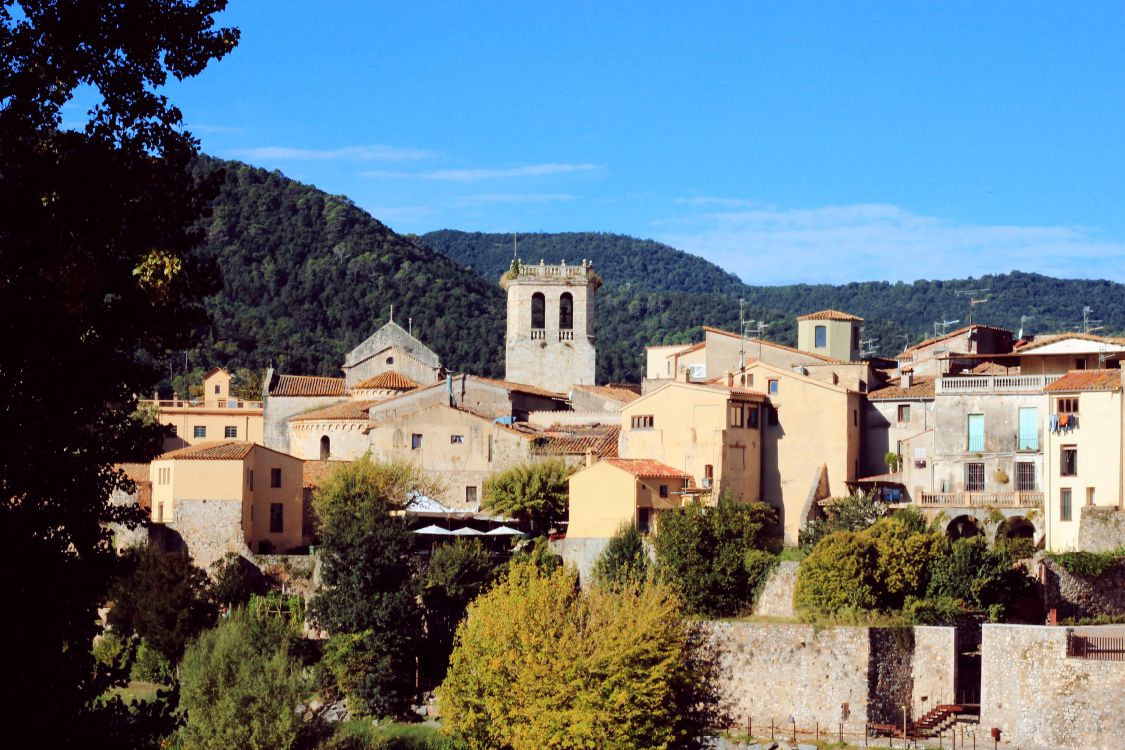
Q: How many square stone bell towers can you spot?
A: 1